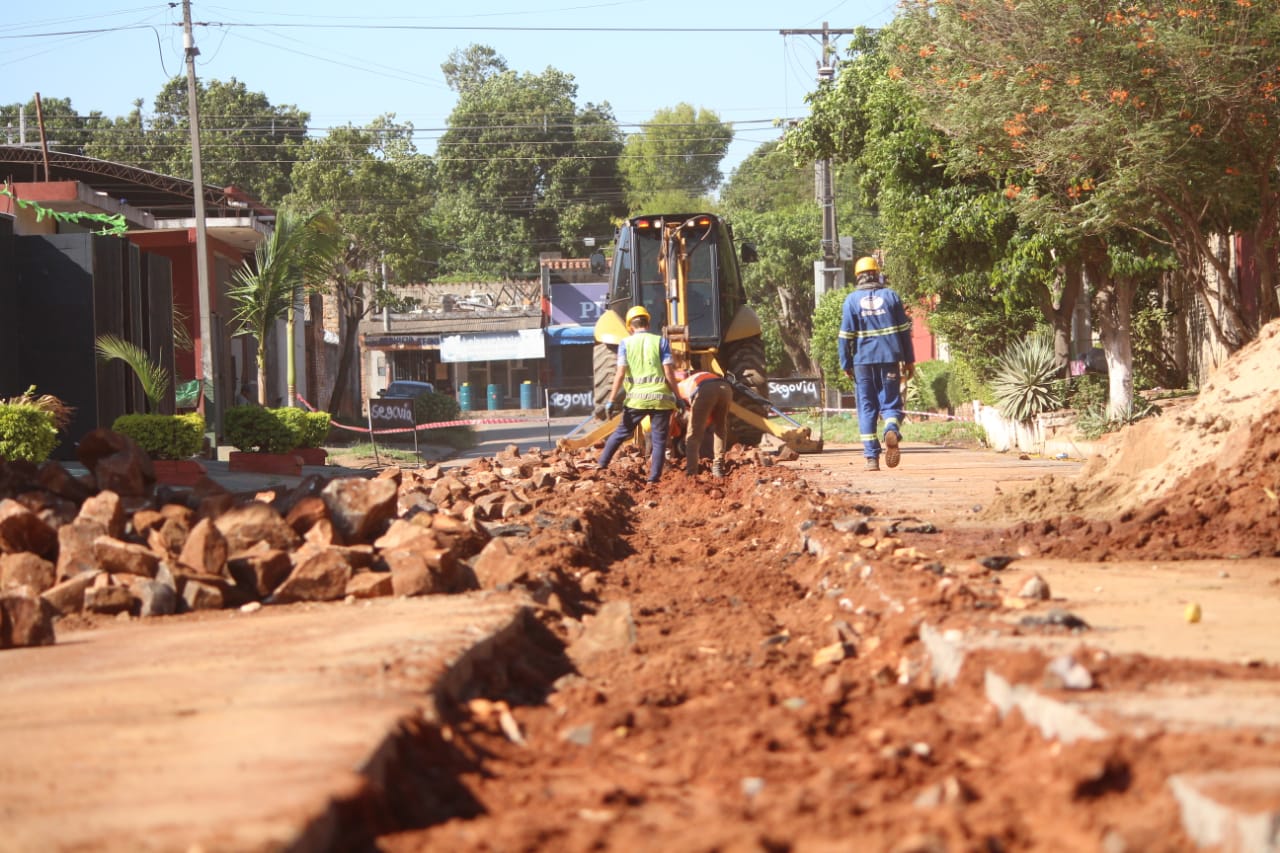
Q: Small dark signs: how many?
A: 3